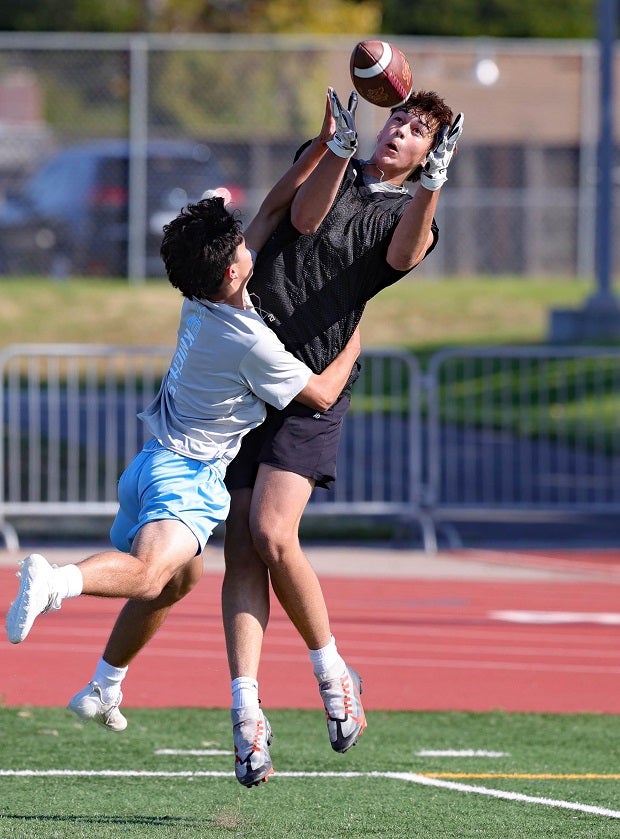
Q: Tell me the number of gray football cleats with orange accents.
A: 2